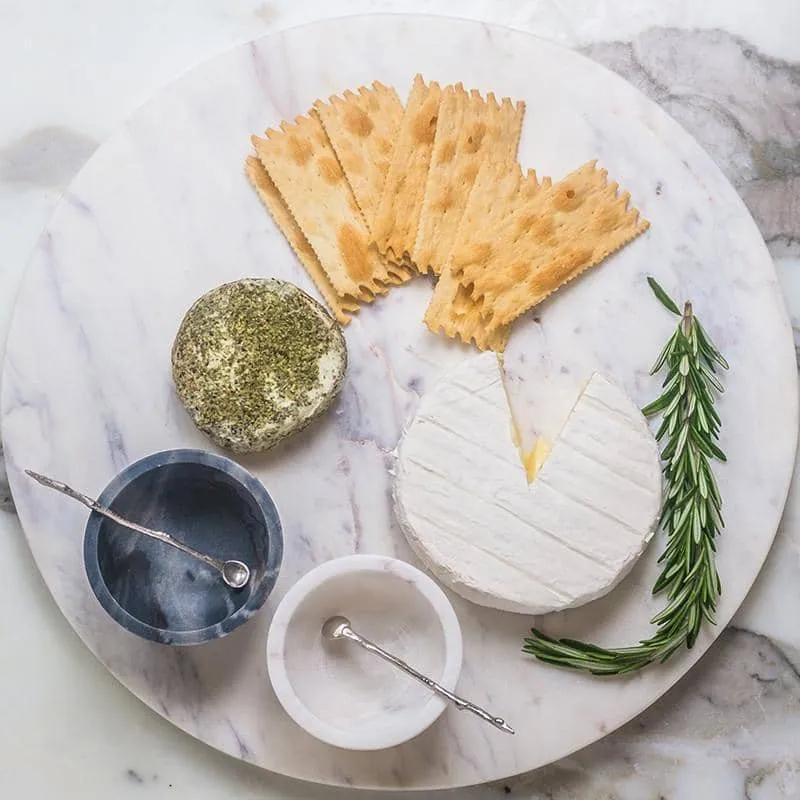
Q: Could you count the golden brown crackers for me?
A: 7